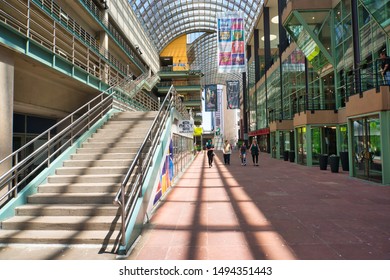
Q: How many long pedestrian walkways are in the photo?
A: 1